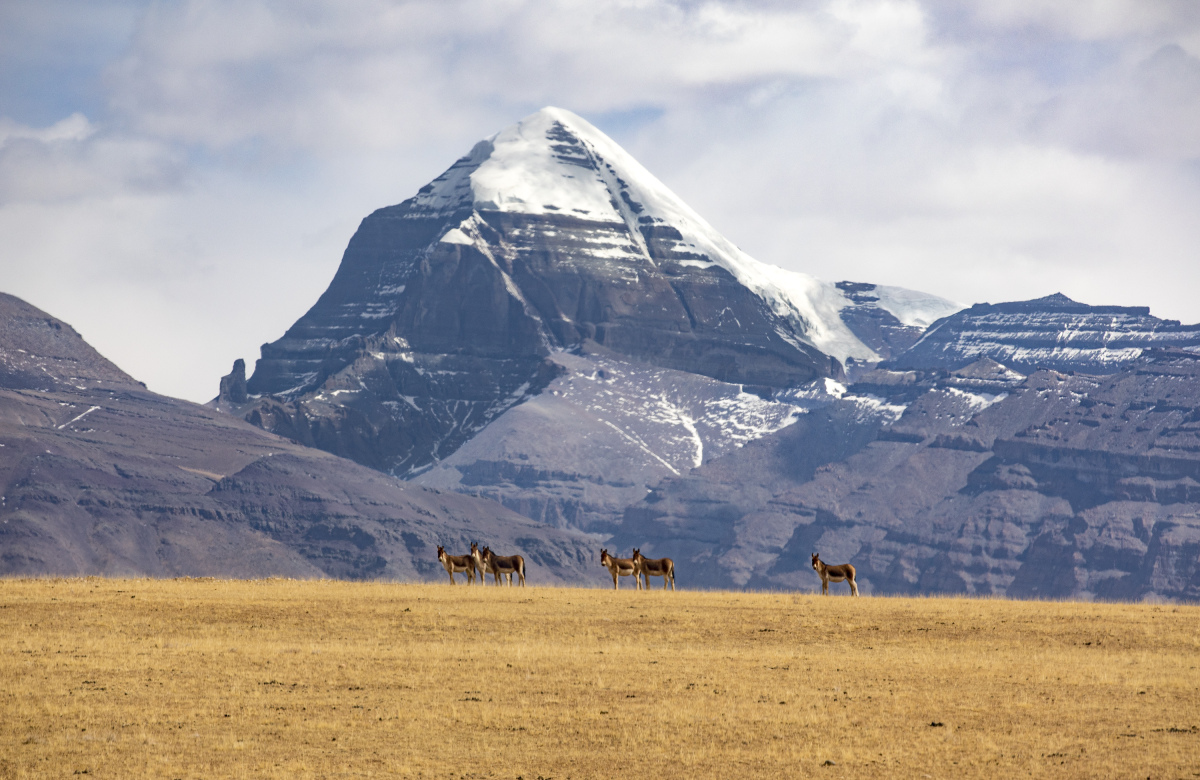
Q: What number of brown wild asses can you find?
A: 6